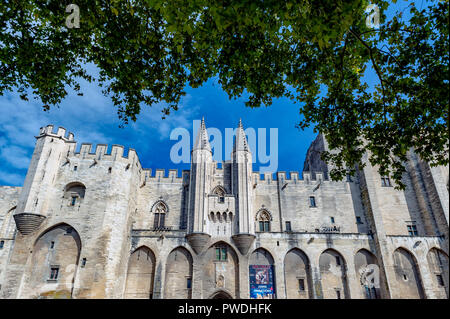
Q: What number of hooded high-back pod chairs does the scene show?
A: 0